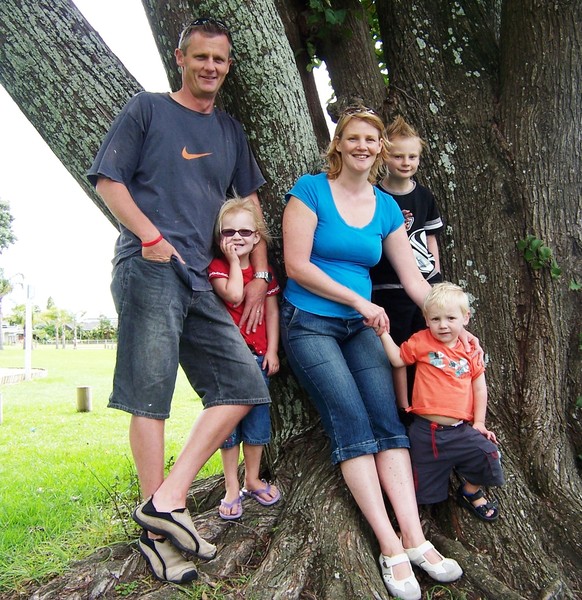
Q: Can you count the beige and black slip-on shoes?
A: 2